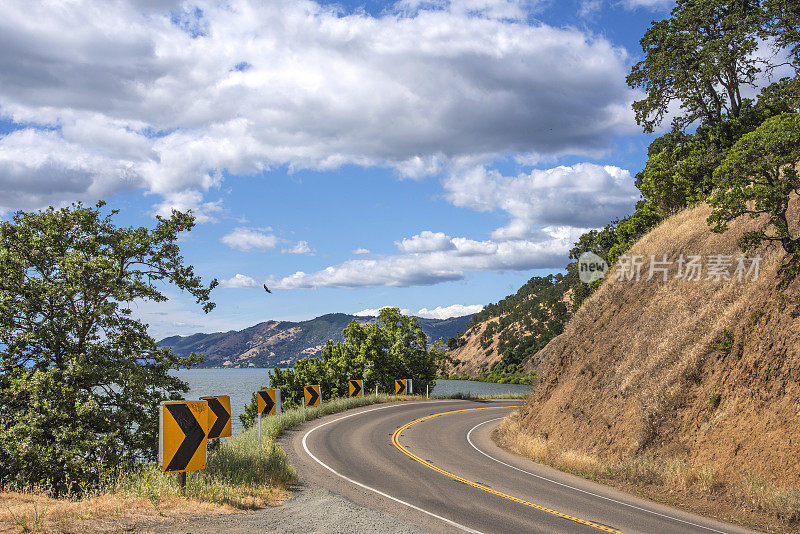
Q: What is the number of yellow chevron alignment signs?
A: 6